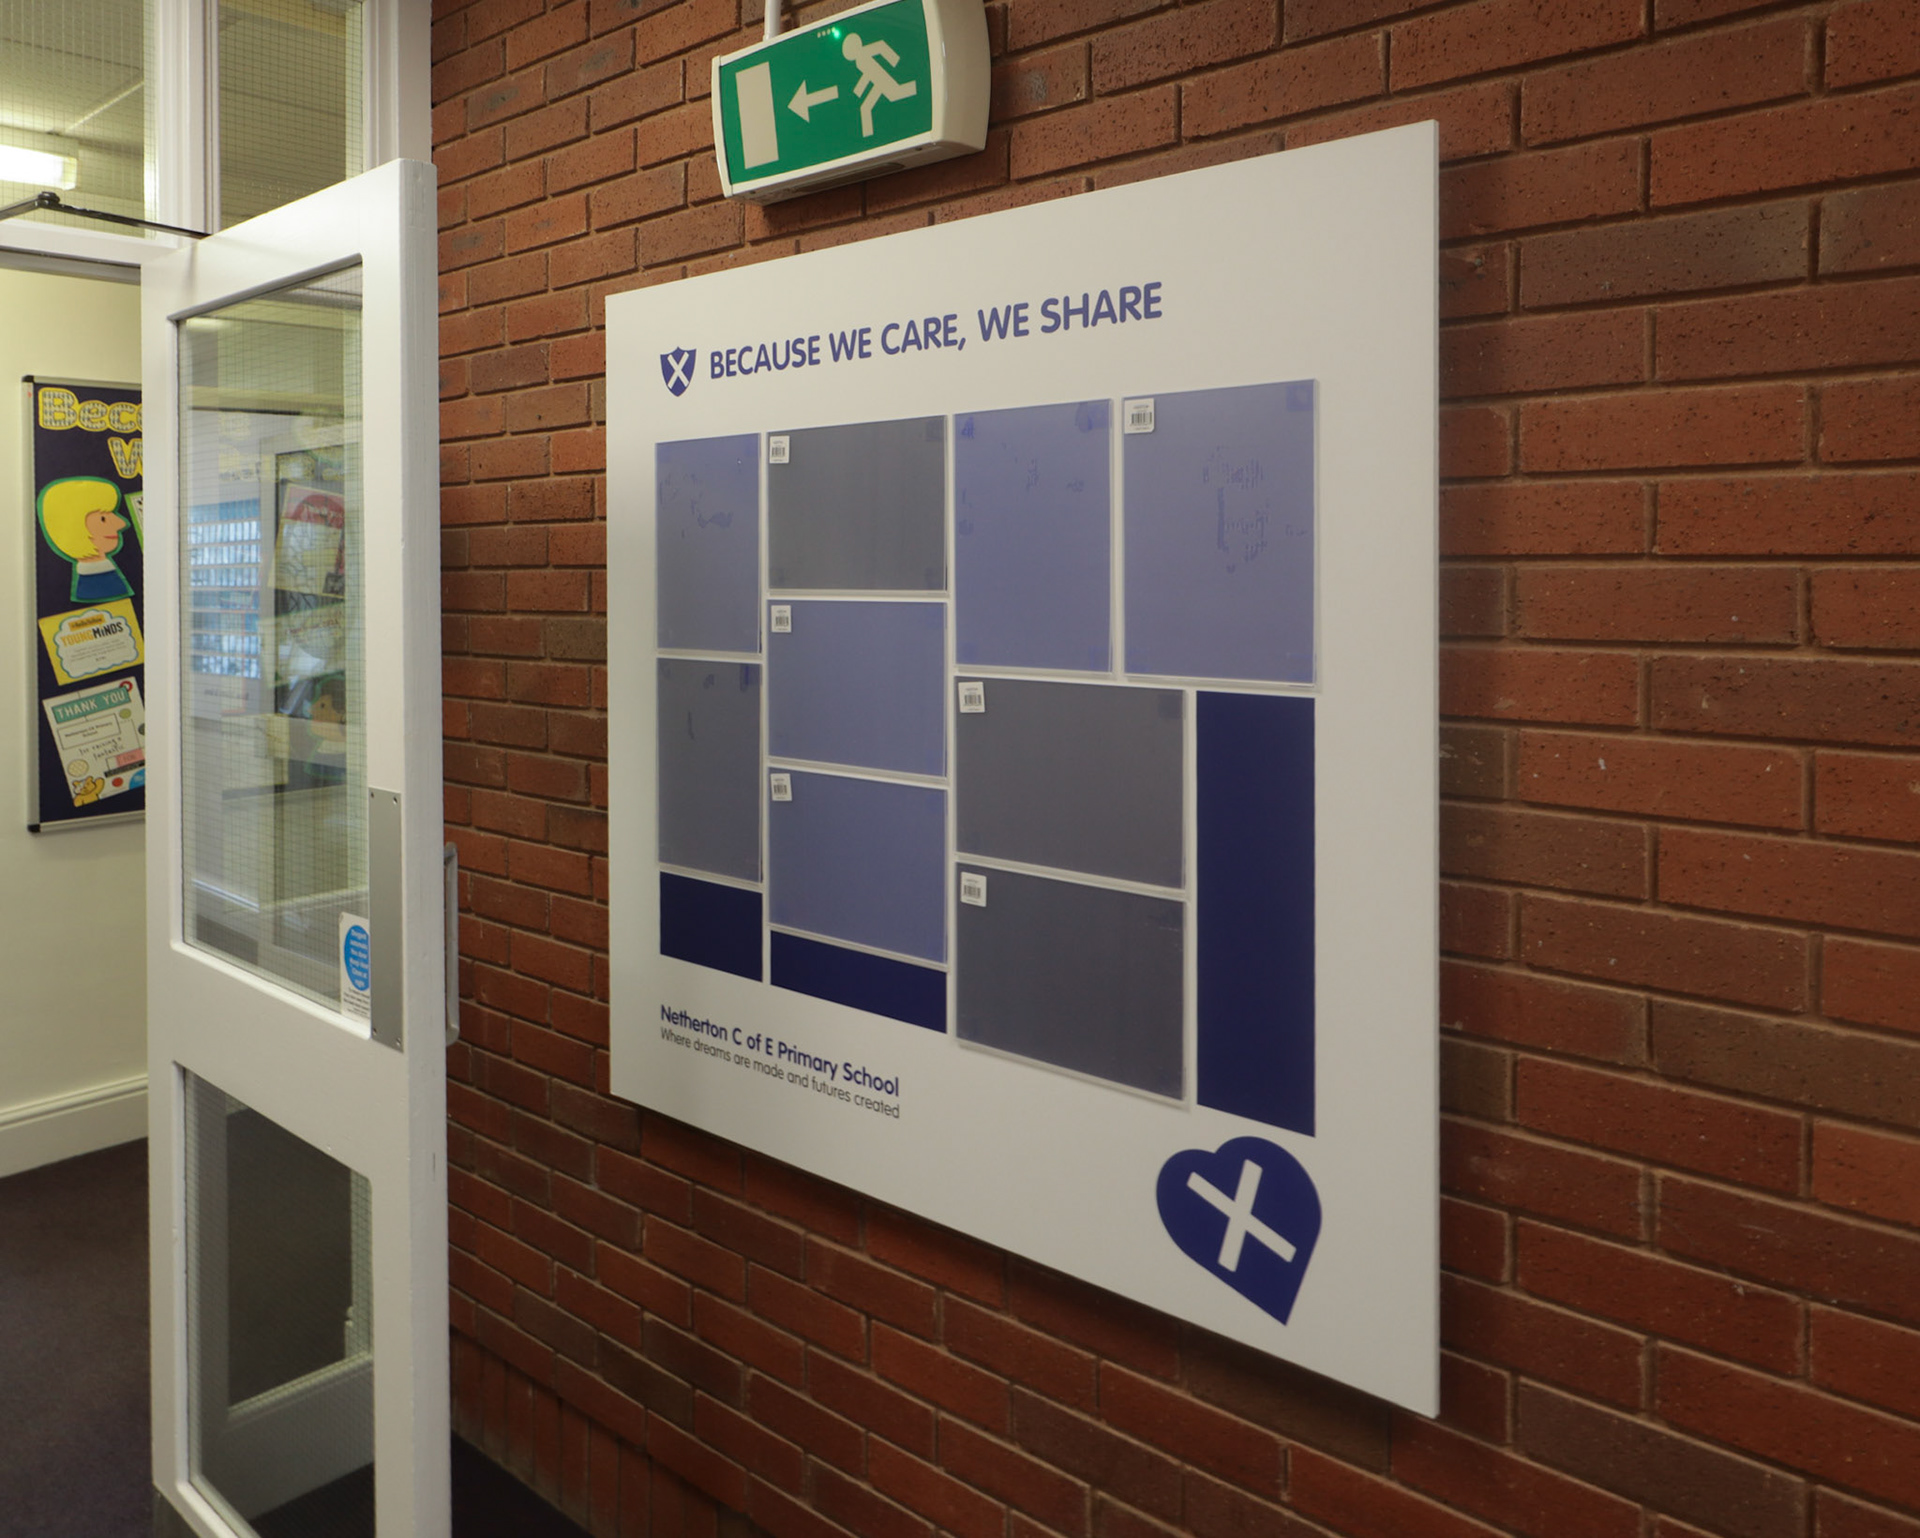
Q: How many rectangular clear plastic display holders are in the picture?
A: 9